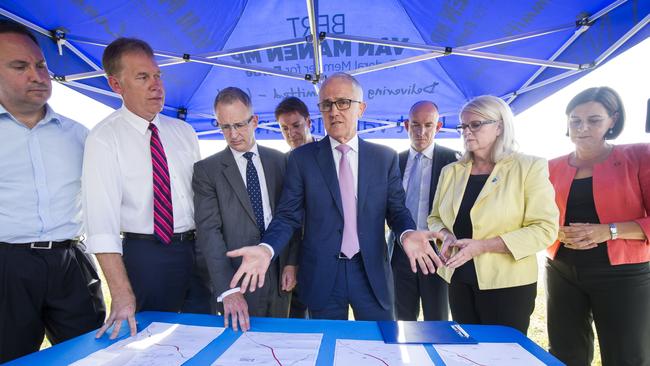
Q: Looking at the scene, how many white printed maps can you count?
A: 4